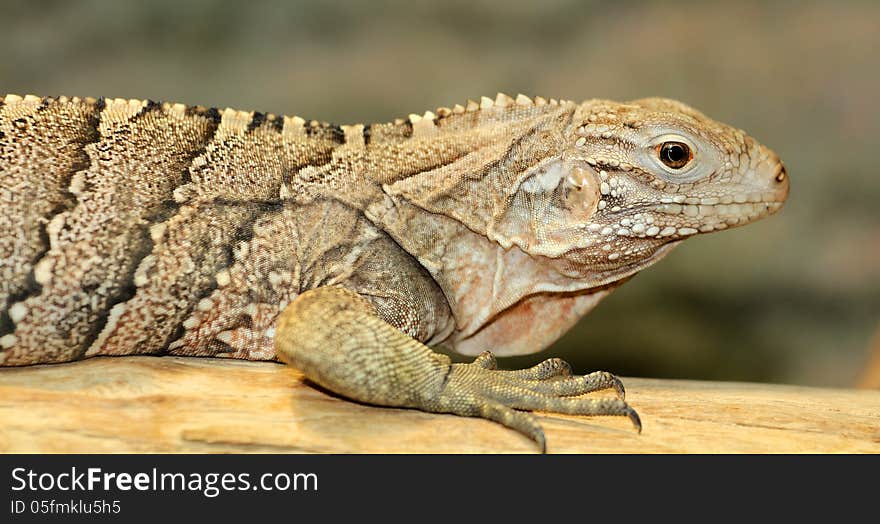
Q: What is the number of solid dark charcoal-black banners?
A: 1